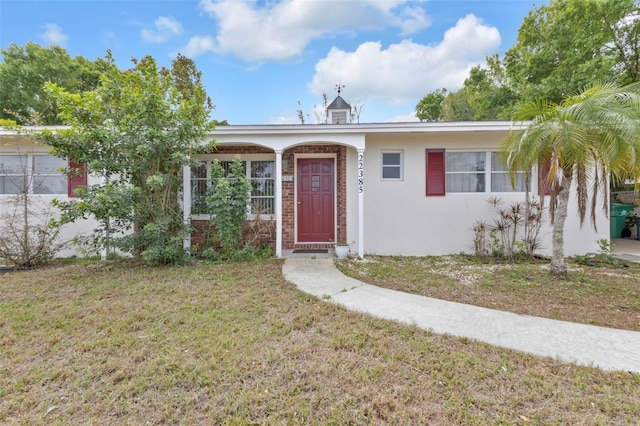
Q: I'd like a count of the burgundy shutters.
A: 3